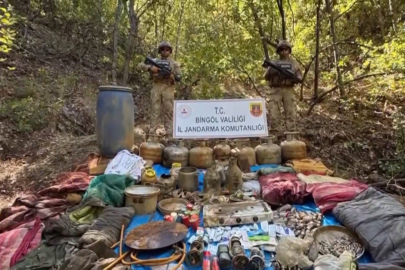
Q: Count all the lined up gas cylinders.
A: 7